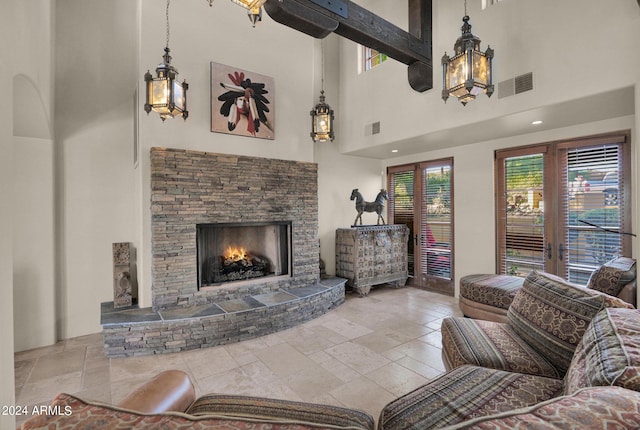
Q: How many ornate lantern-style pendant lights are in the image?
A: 4